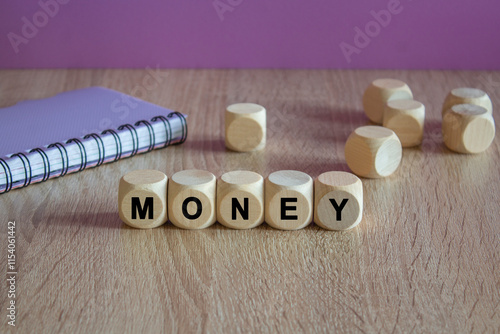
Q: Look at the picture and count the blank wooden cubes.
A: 6